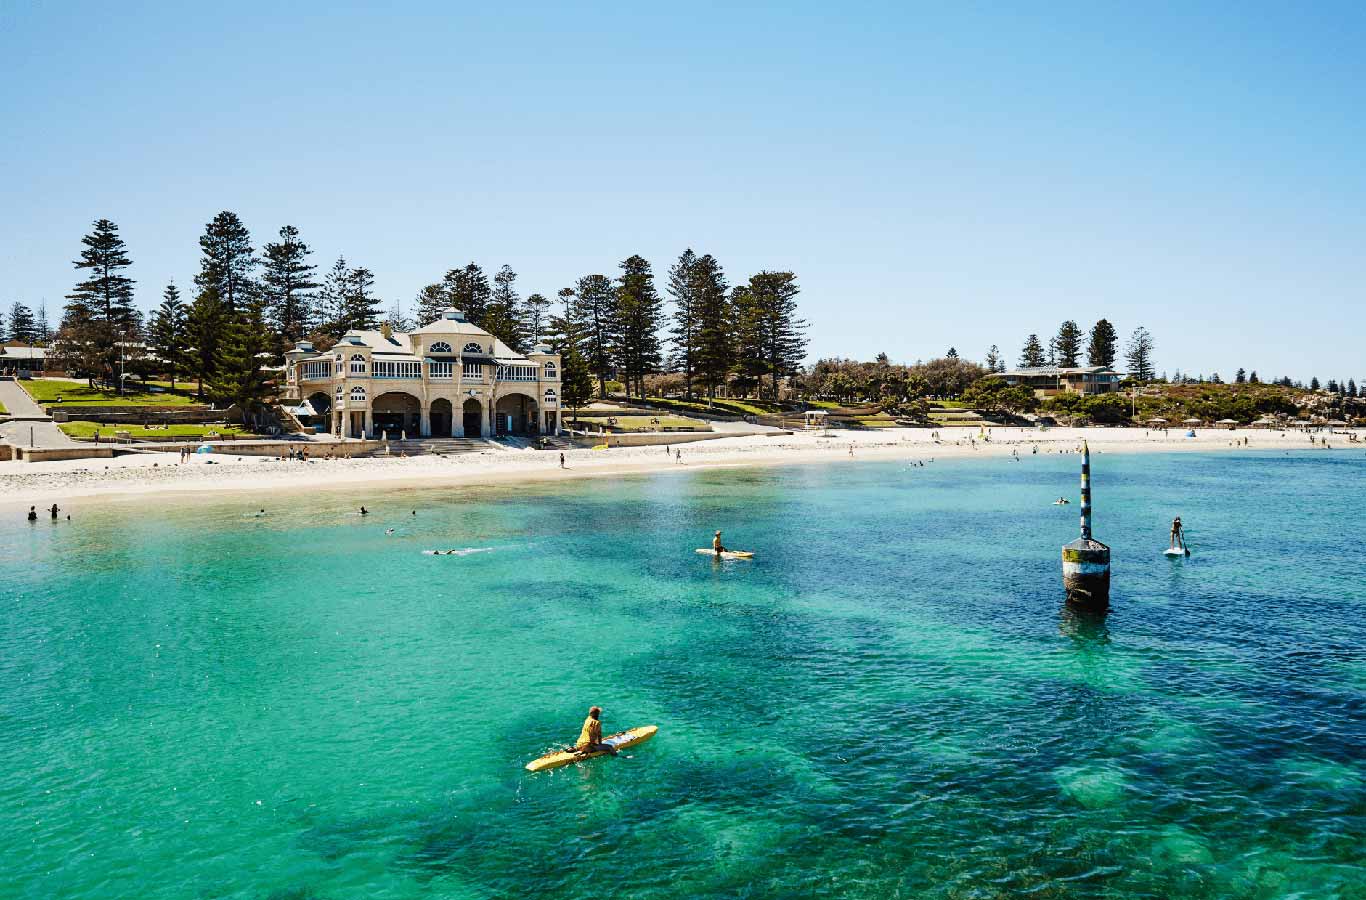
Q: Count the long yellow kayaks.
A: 2